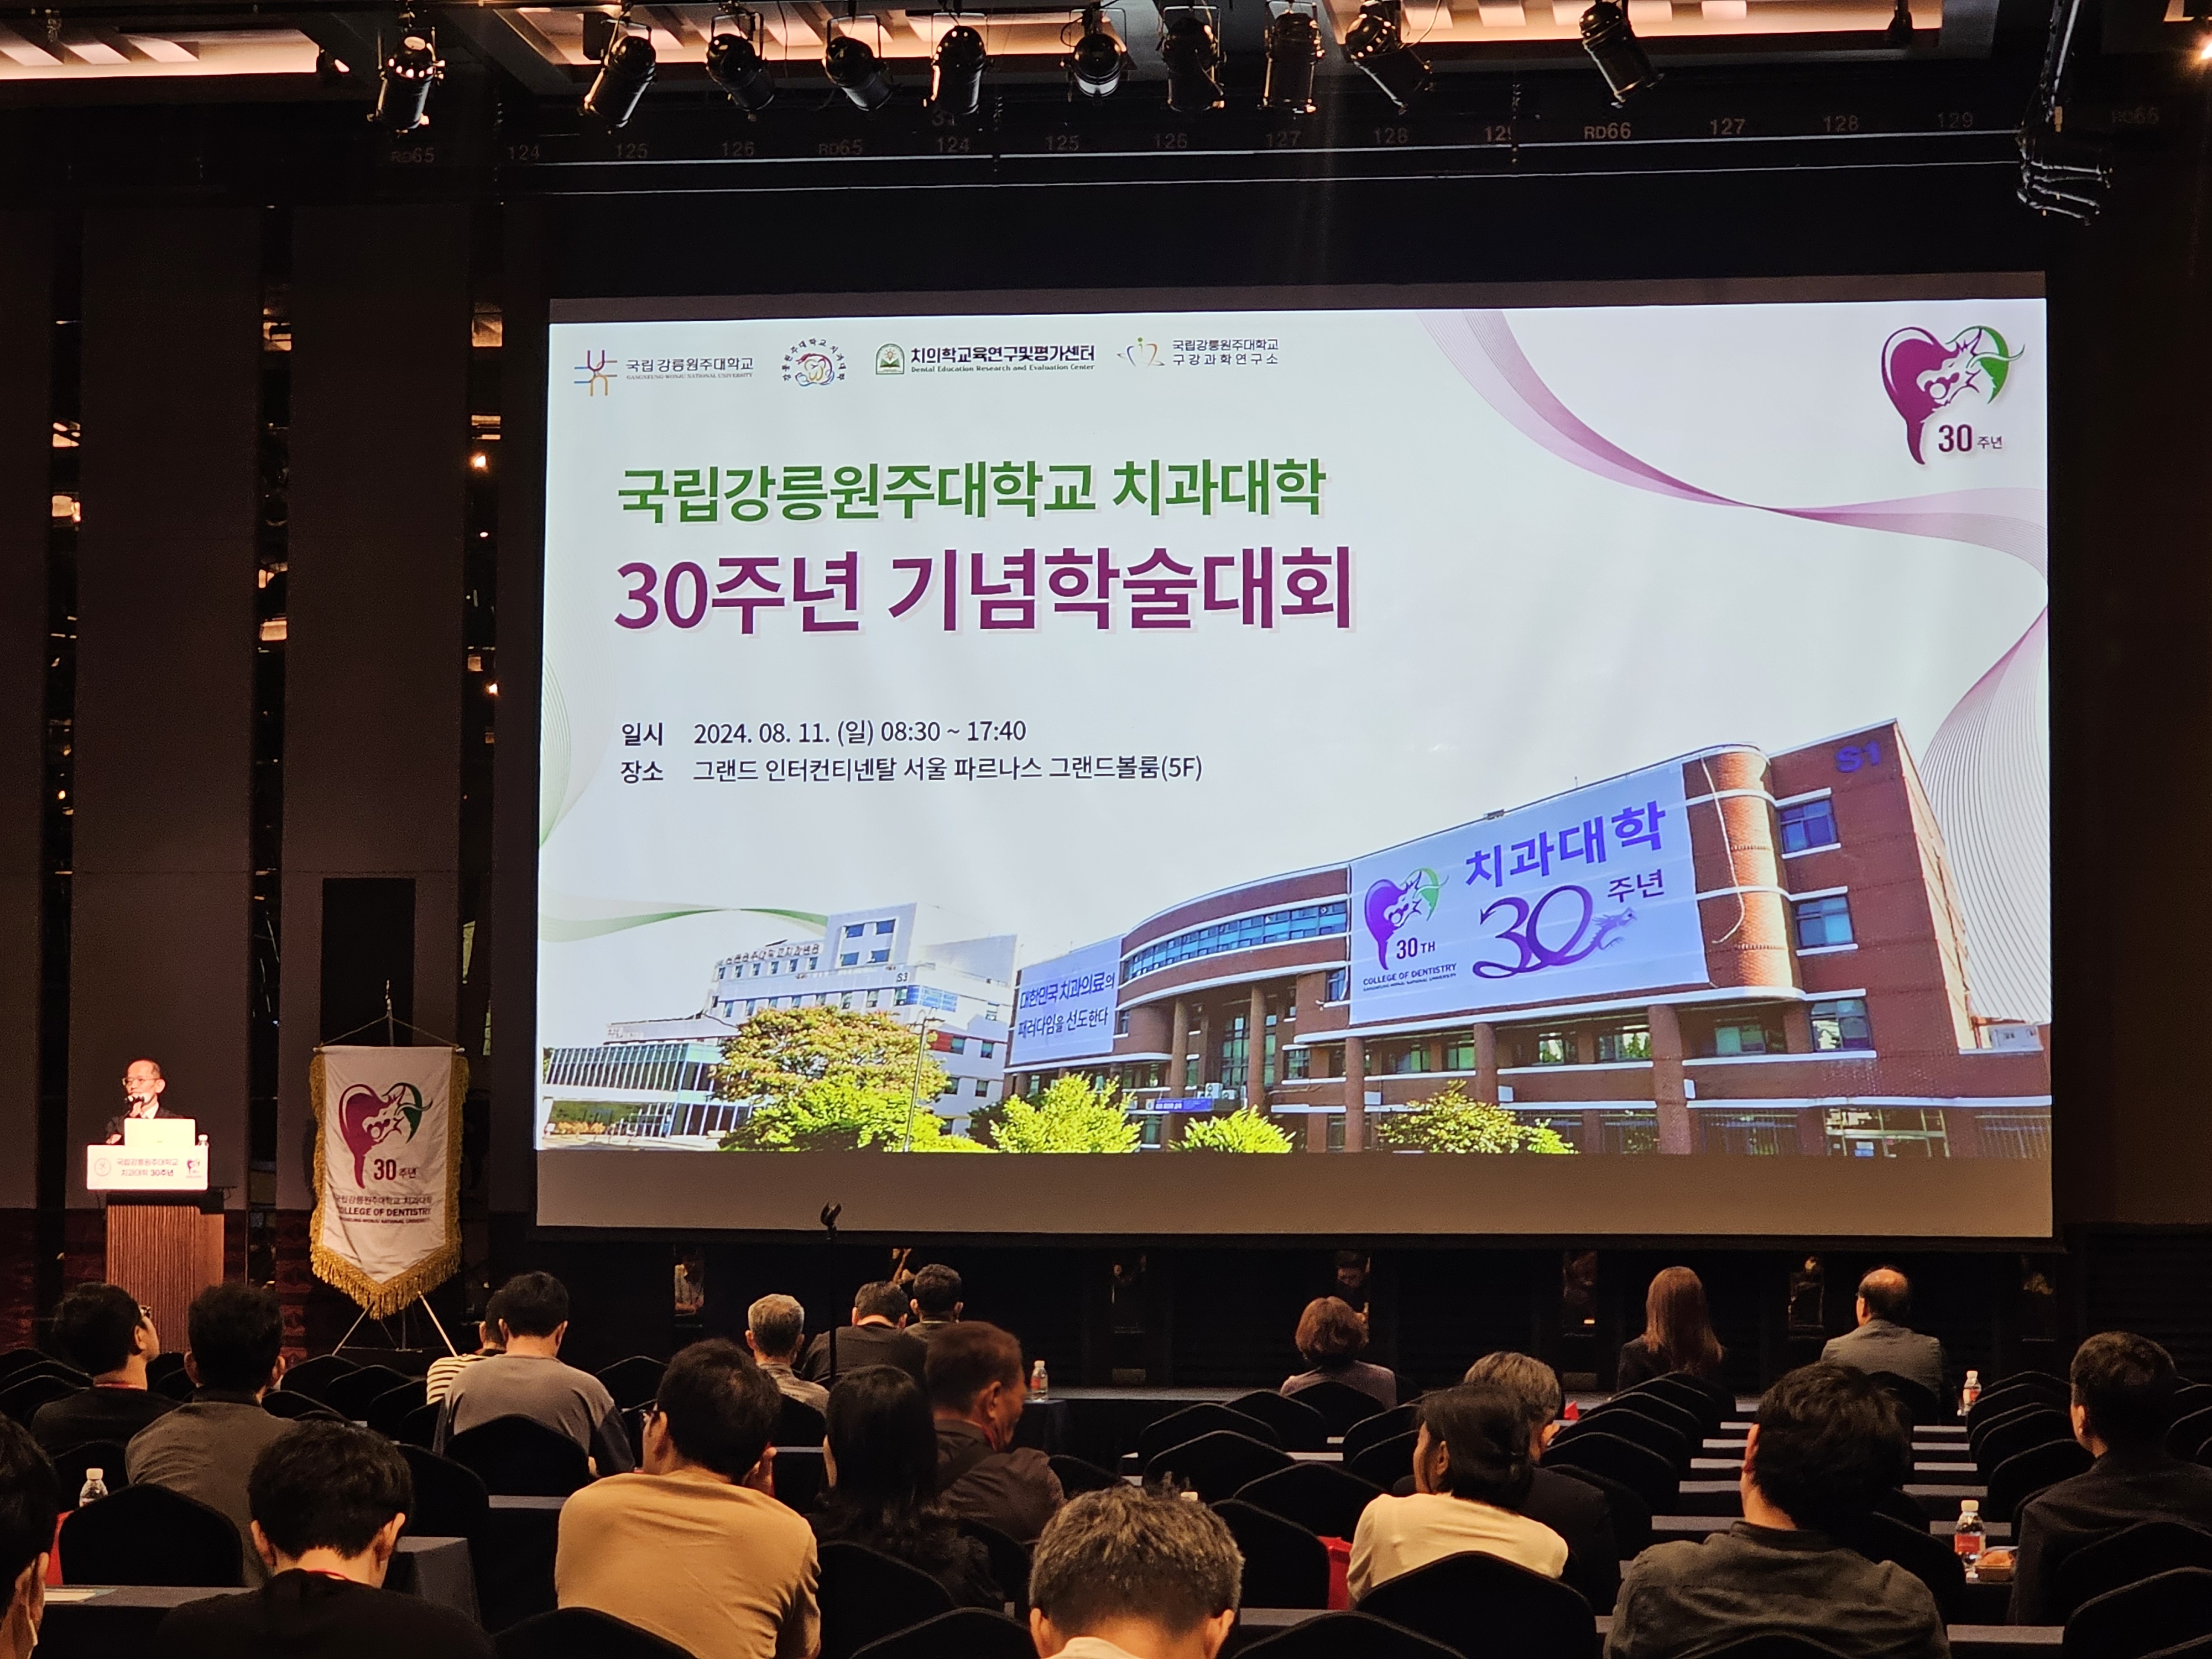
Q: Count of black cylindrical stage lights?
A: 10